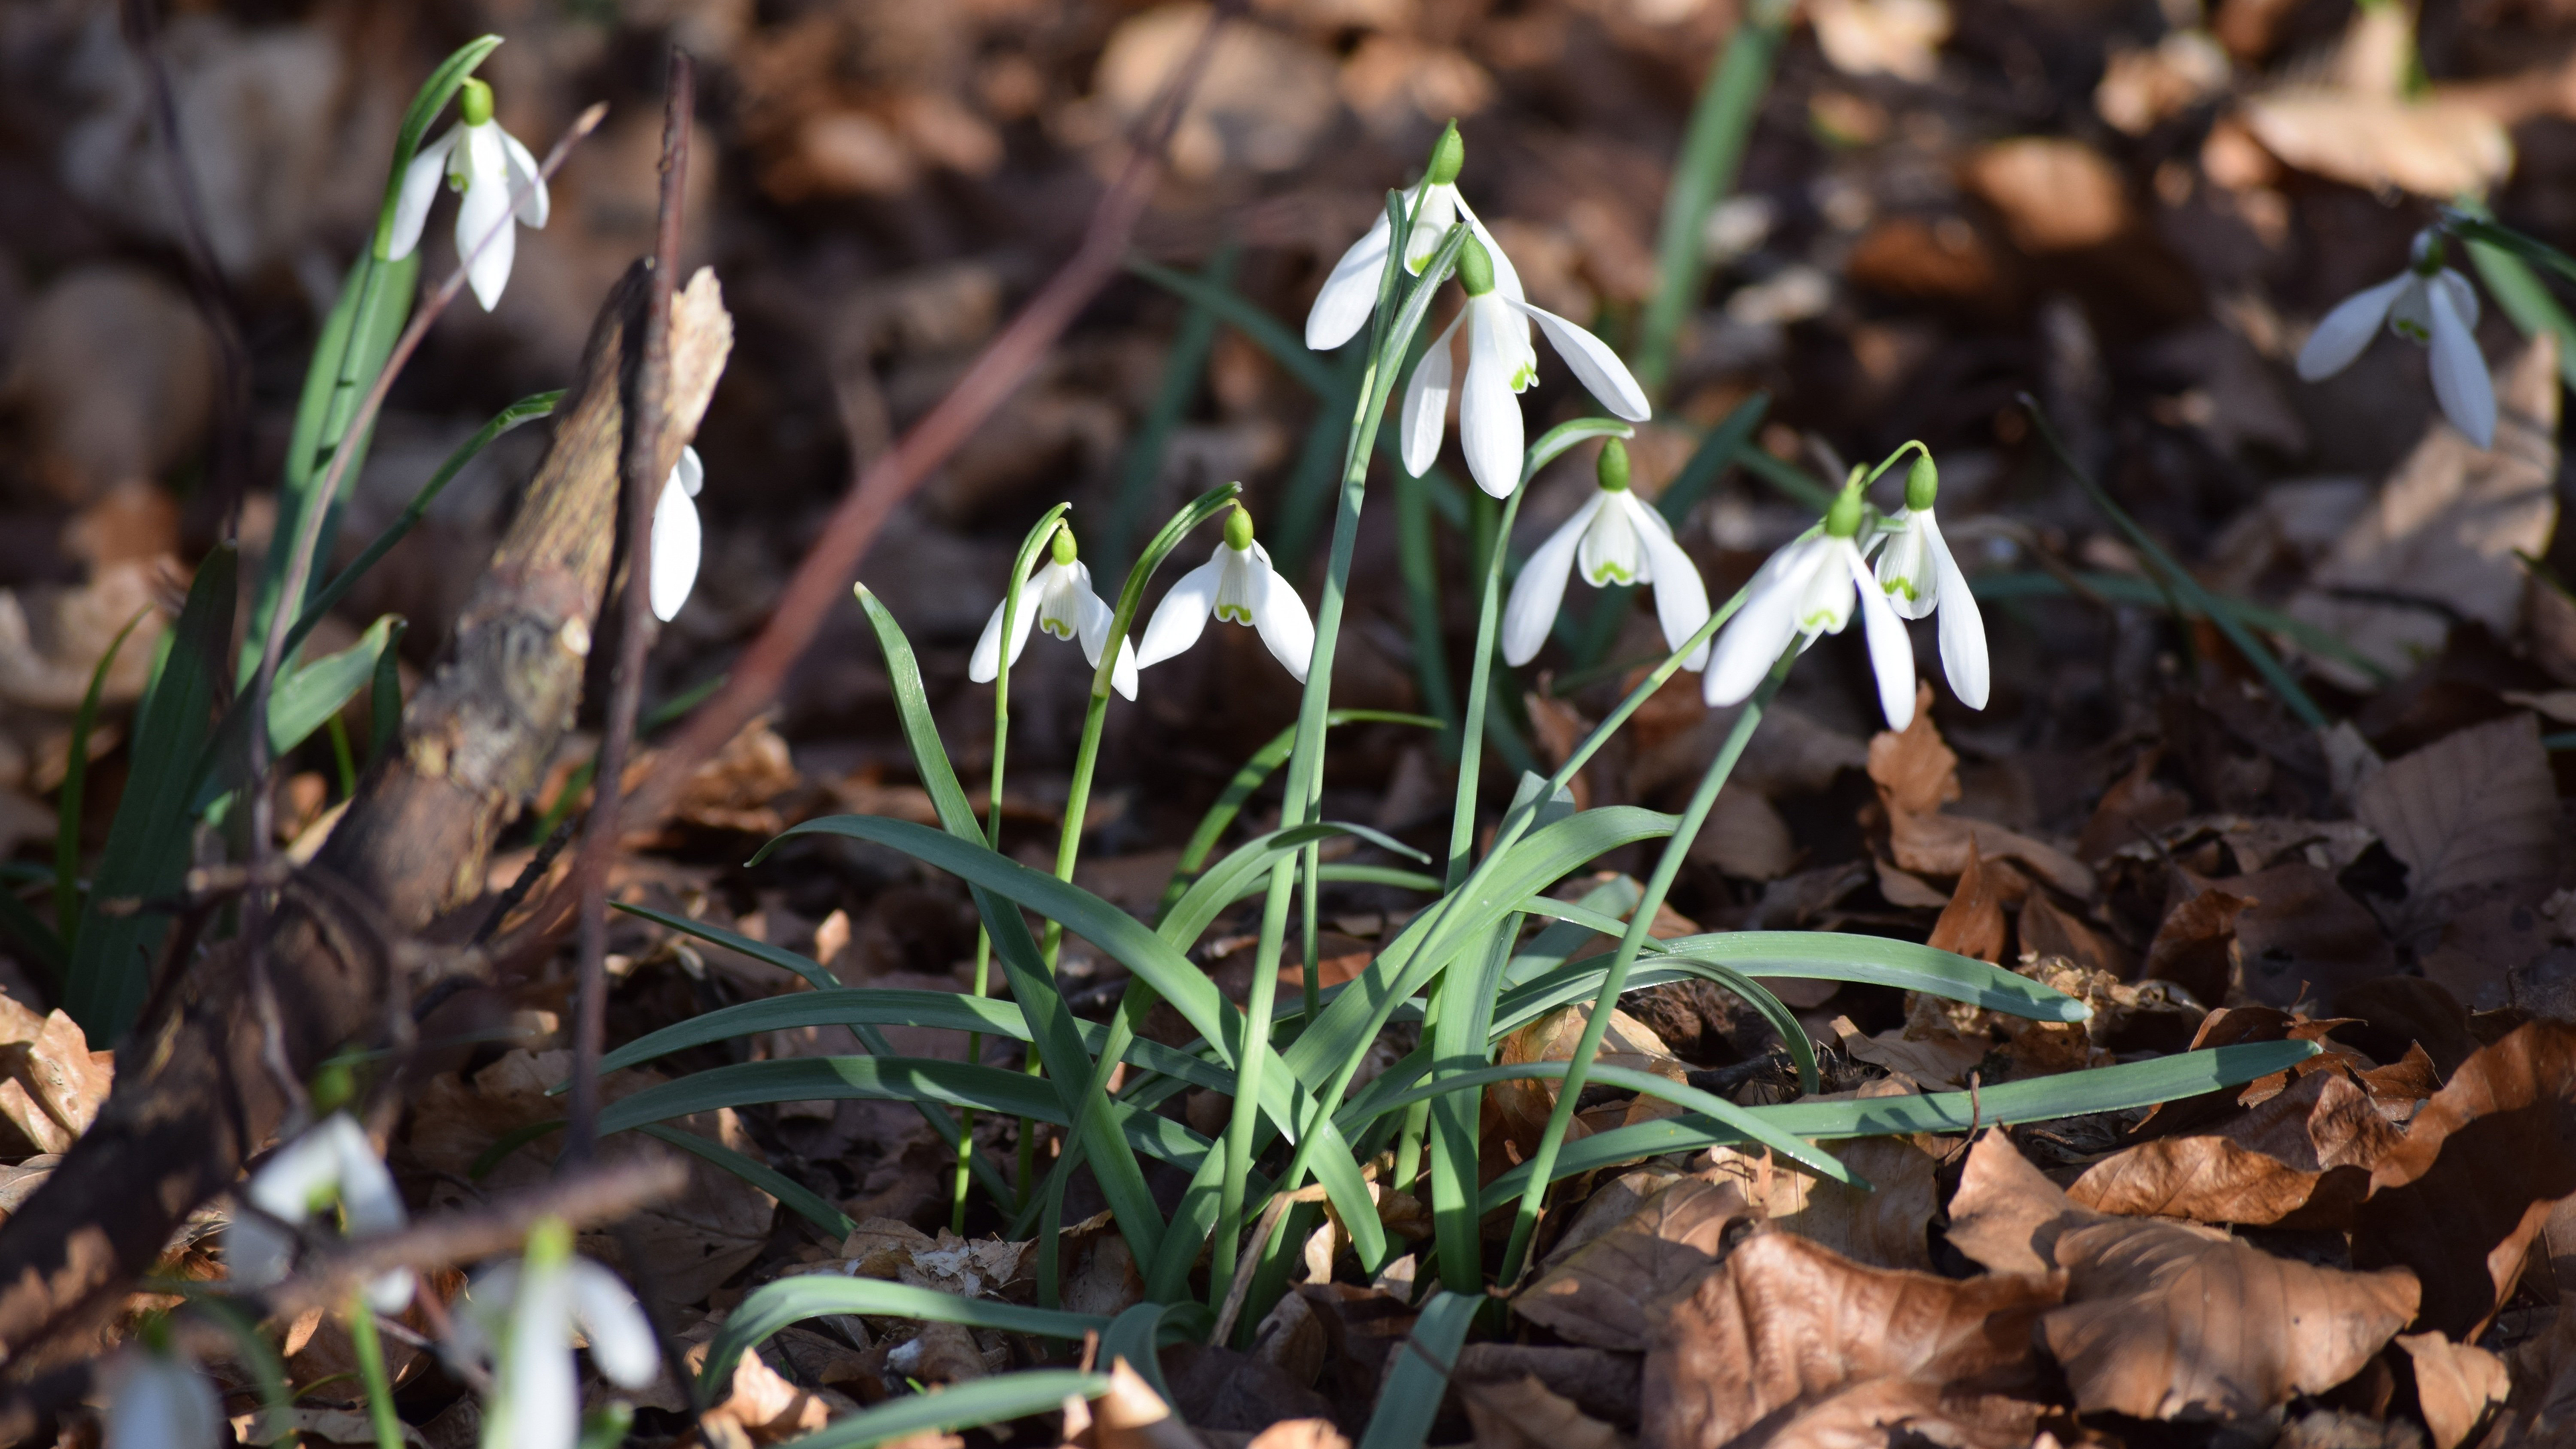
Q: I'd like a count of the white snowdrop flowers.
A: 13